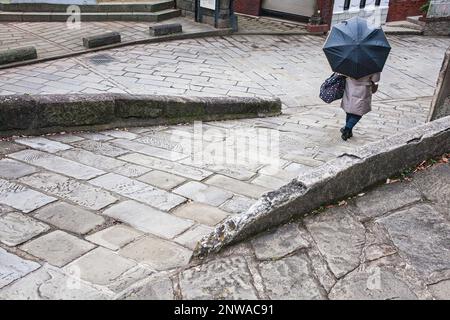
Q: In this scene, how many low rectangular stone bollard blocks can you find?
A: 3